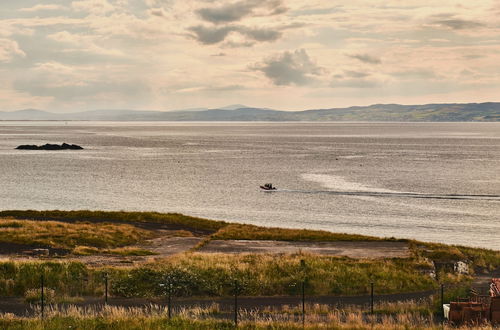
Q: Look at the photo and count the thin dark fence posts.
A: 7